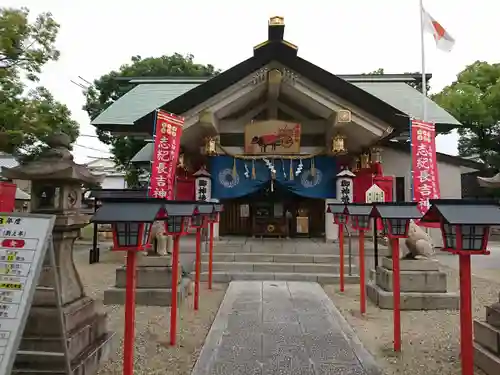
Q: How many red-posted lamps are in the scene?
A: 8